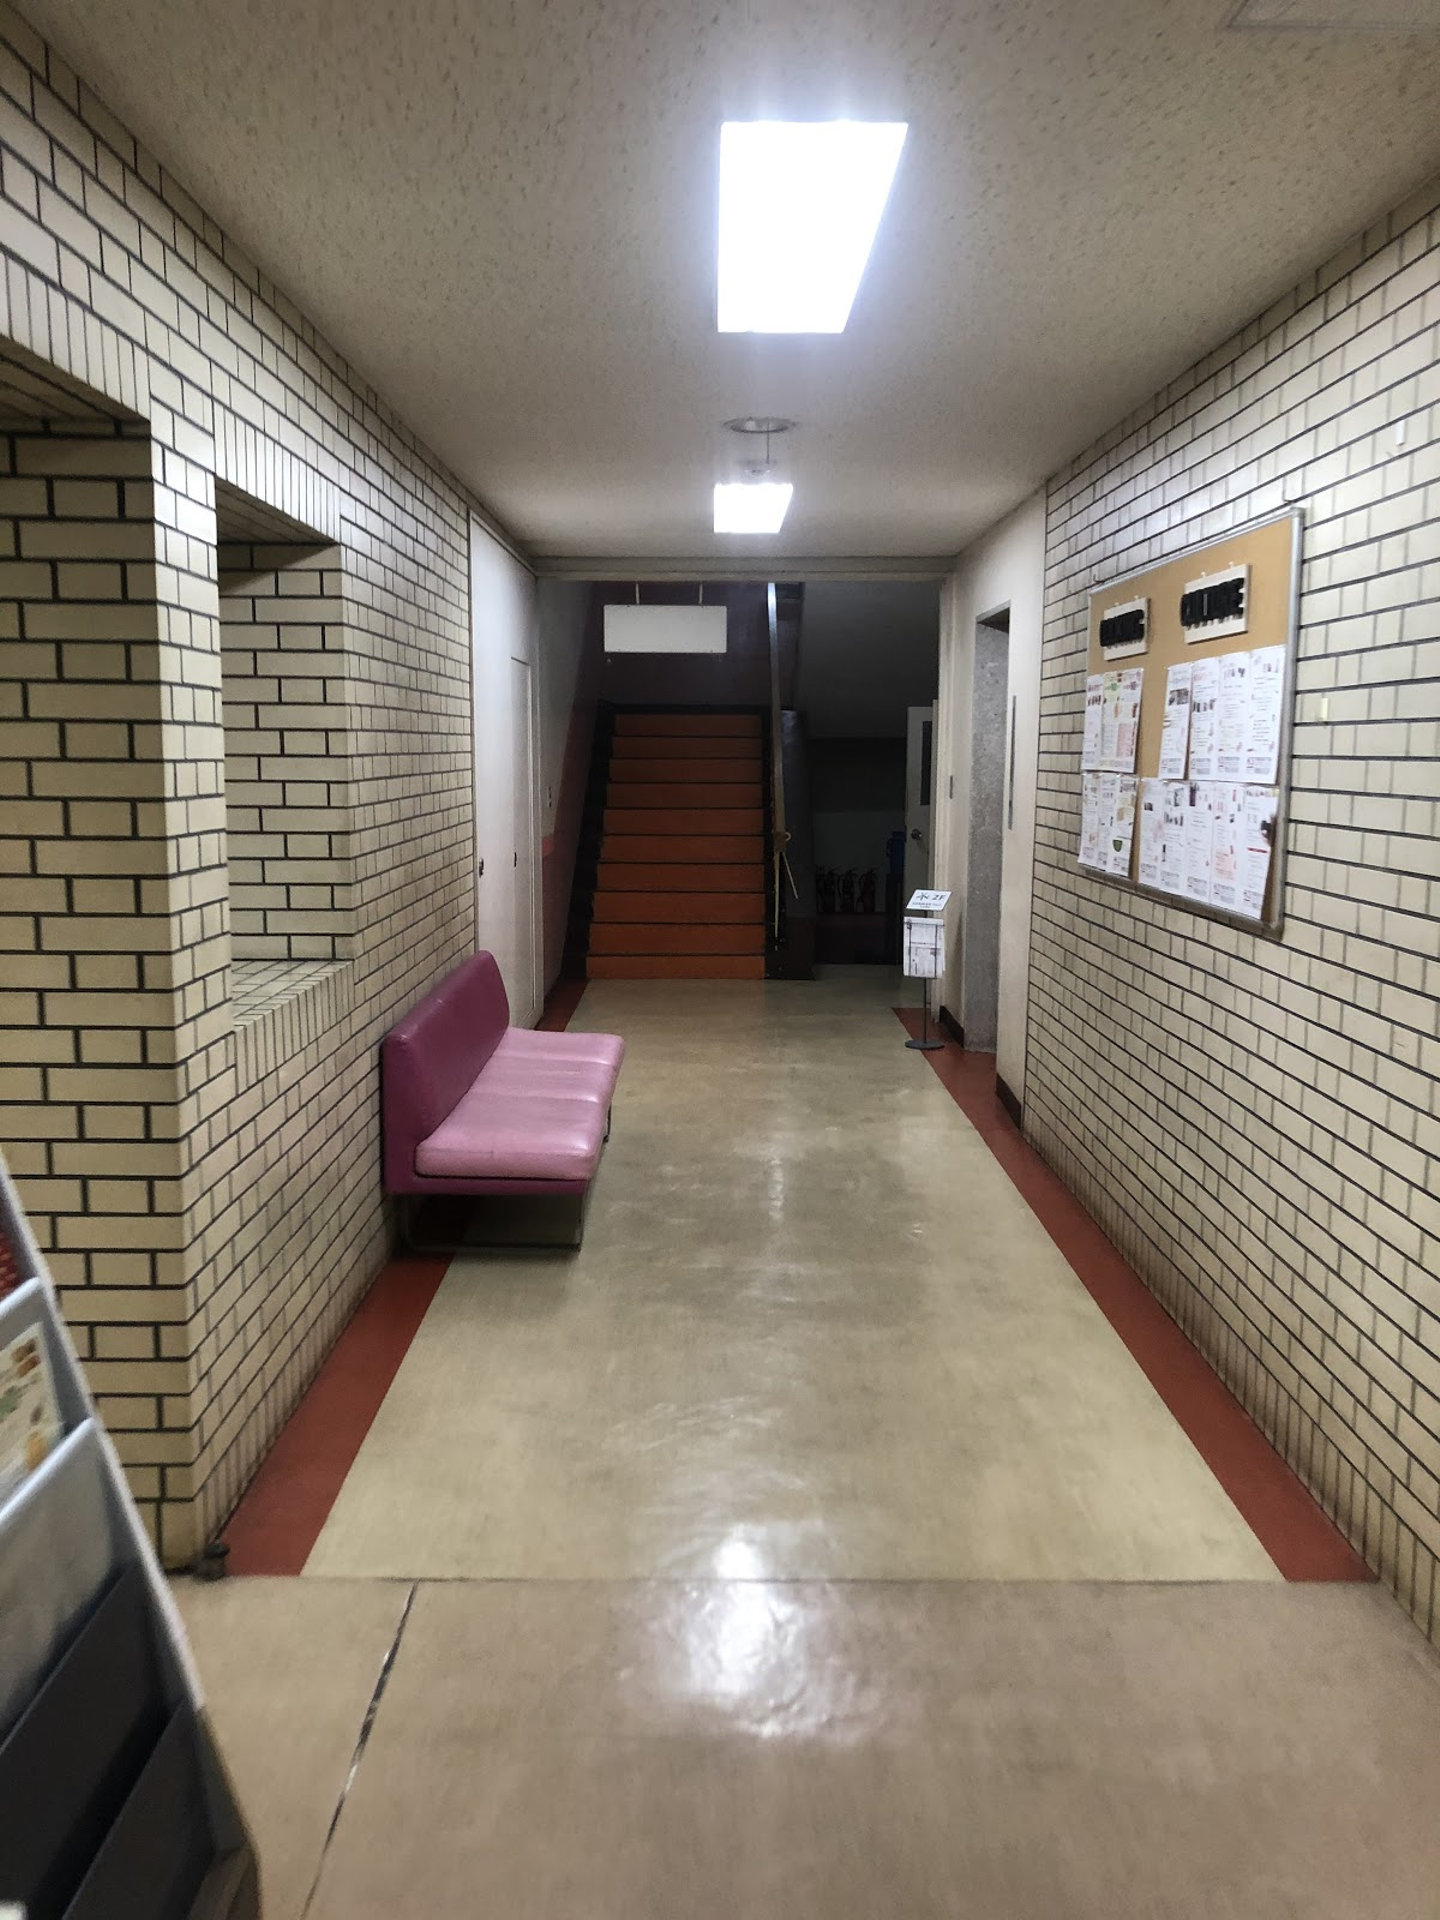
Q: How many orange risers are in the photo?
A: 10